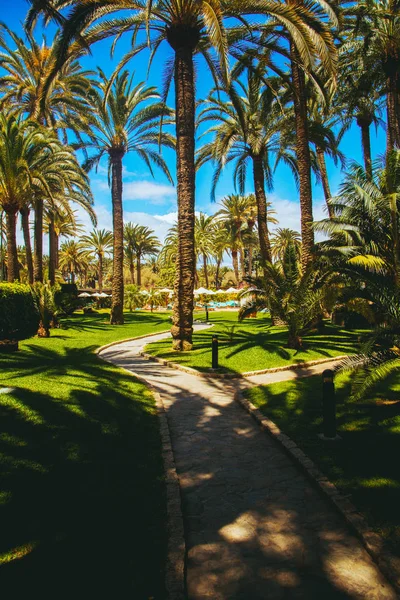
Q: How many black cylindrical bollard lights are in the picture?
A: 3